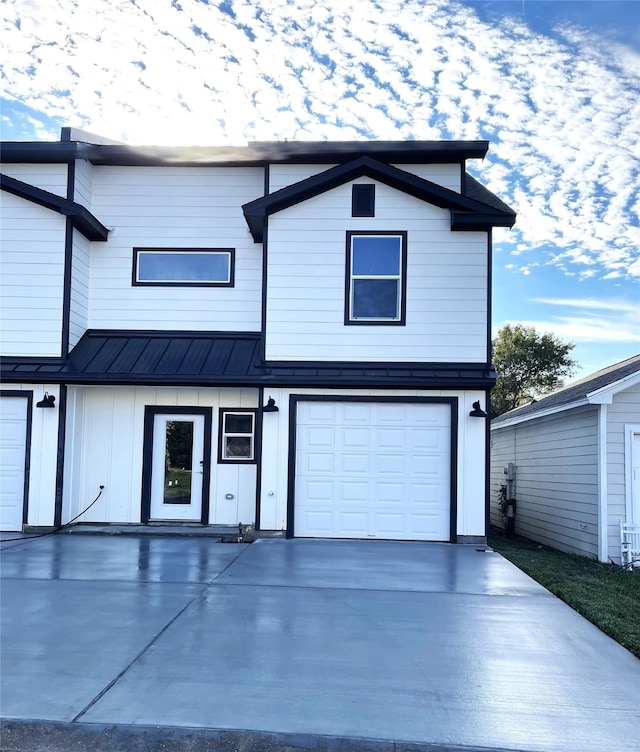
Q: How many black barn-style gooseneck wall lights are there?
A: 3